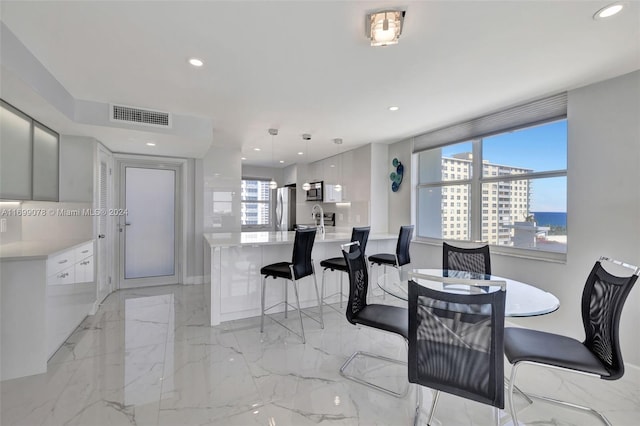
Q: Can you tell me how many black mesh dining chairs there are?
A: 4